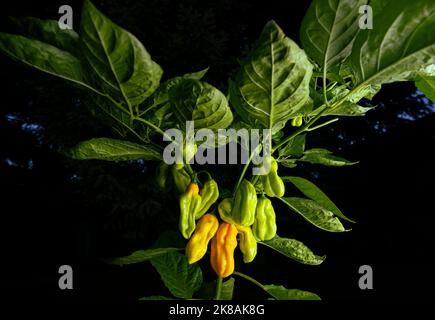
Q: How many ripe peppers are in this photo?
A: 2